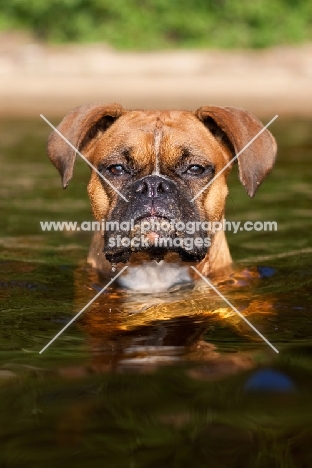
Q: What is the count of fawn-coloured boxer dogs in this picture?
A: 1